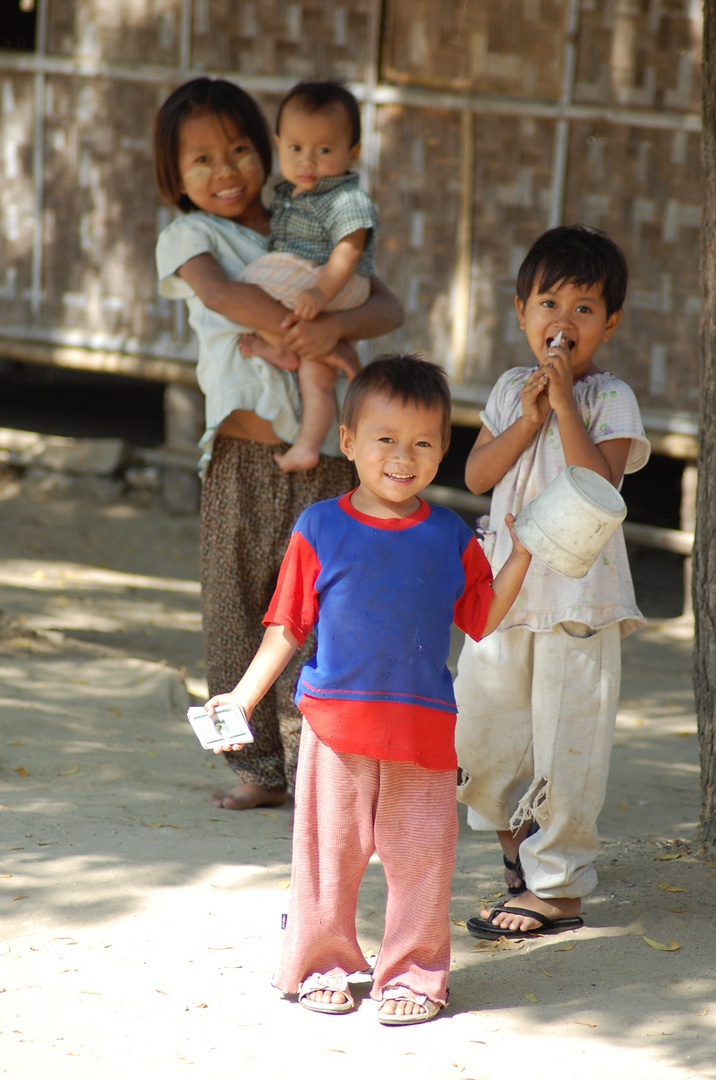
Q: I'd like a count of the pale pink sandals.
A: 2